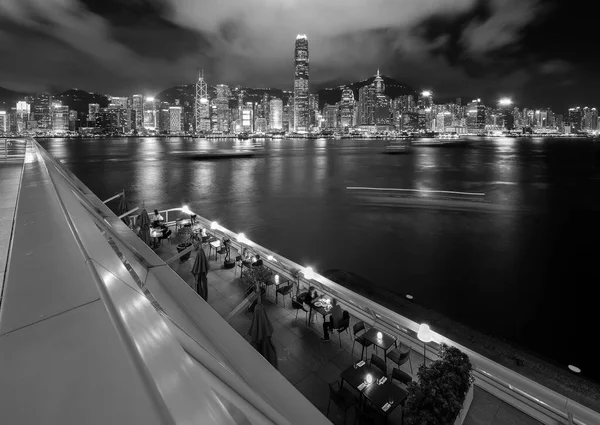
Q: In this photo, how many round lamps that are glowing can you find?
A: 5